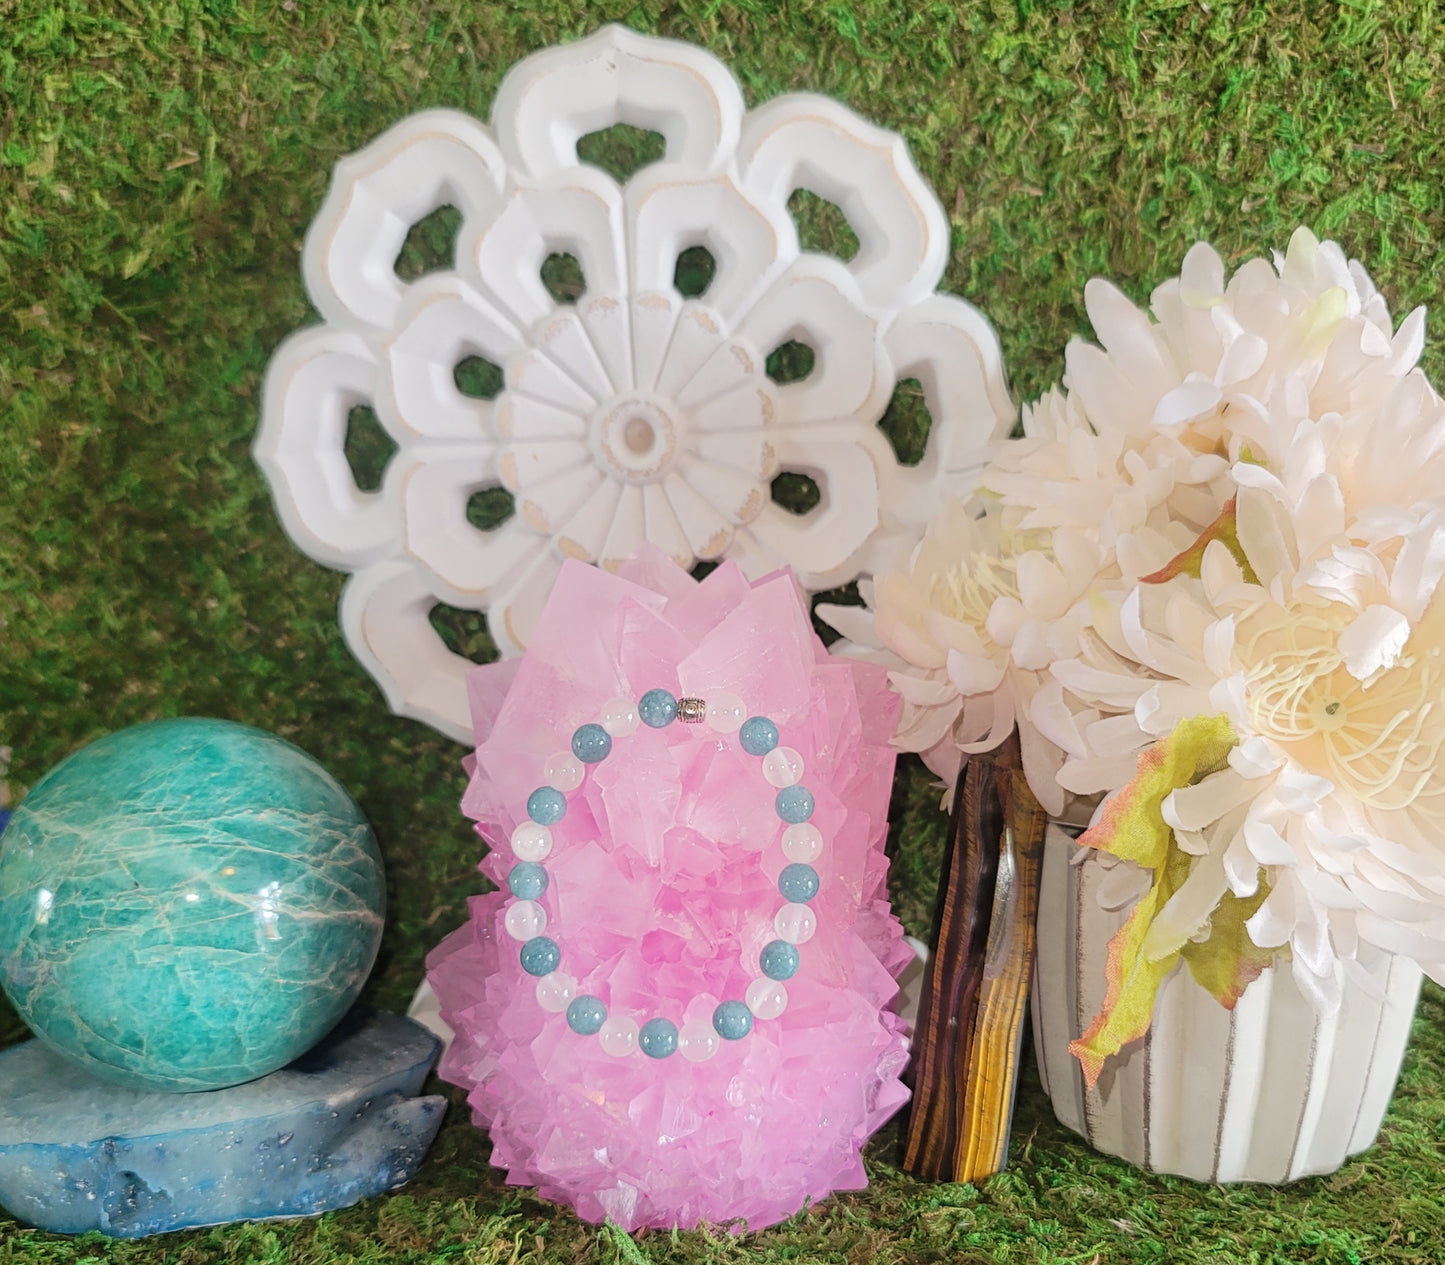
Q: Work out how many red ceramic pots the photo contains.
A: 0